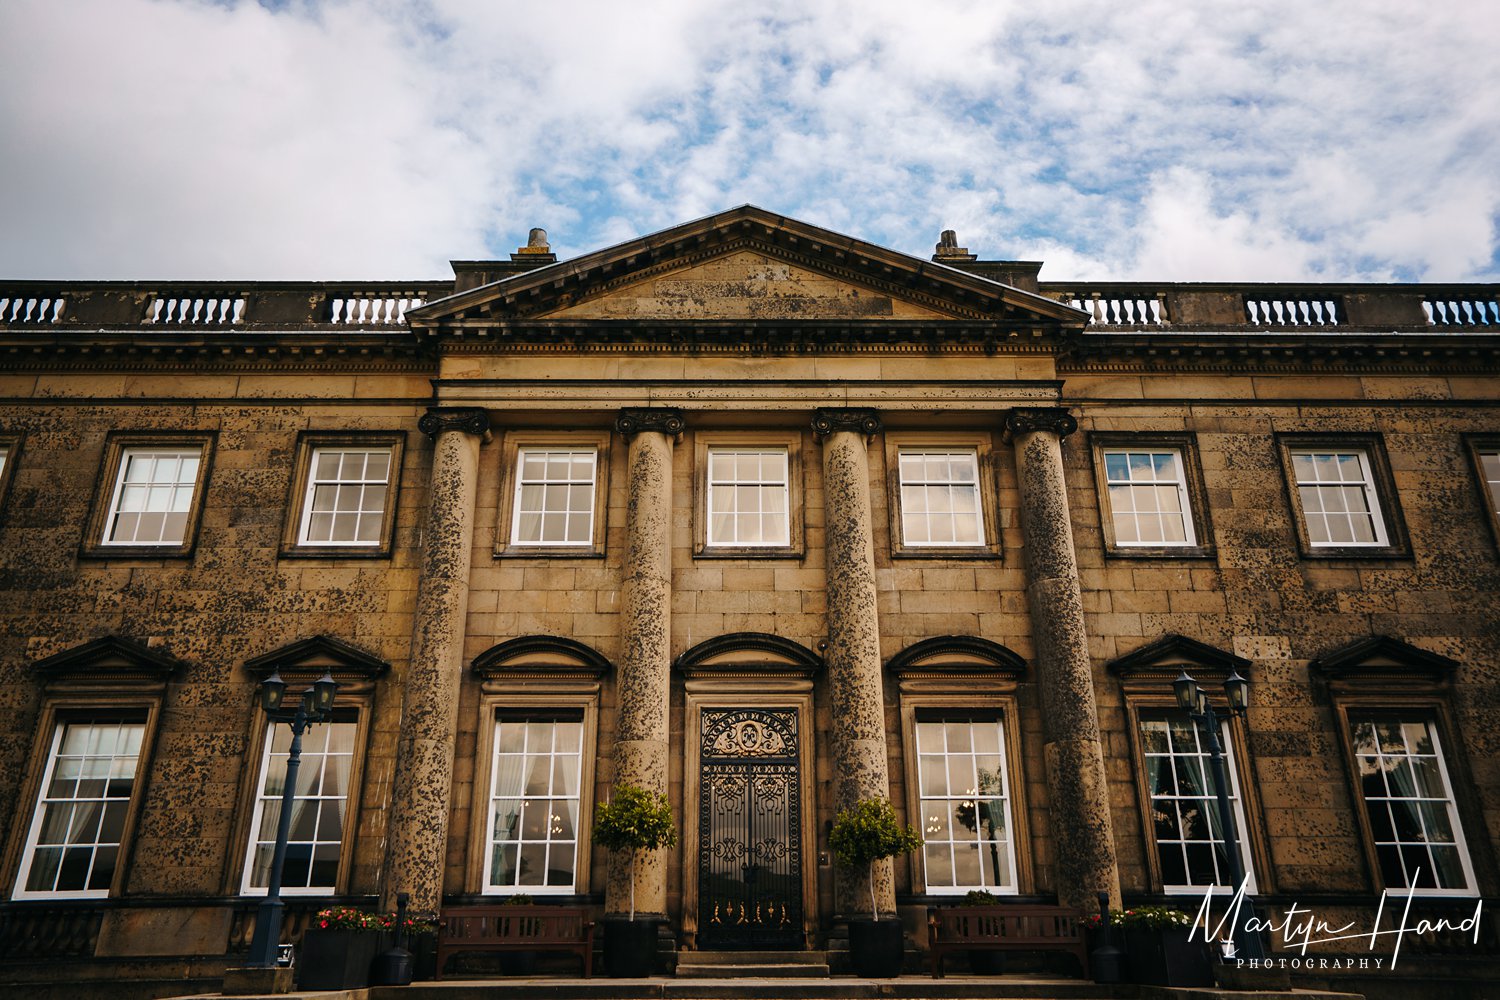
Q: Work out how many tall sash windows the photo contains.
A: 6